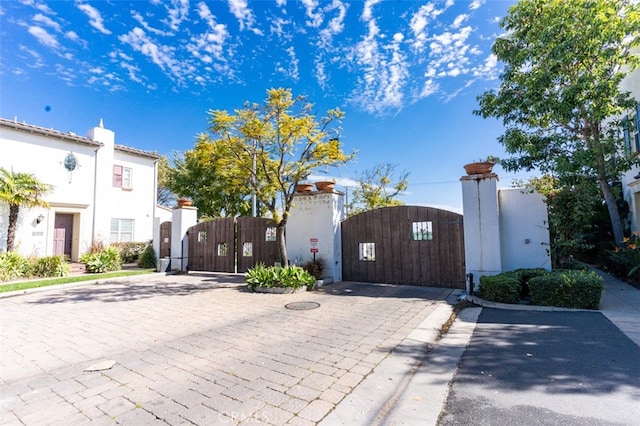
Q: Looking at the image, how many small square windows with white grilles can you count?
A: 6